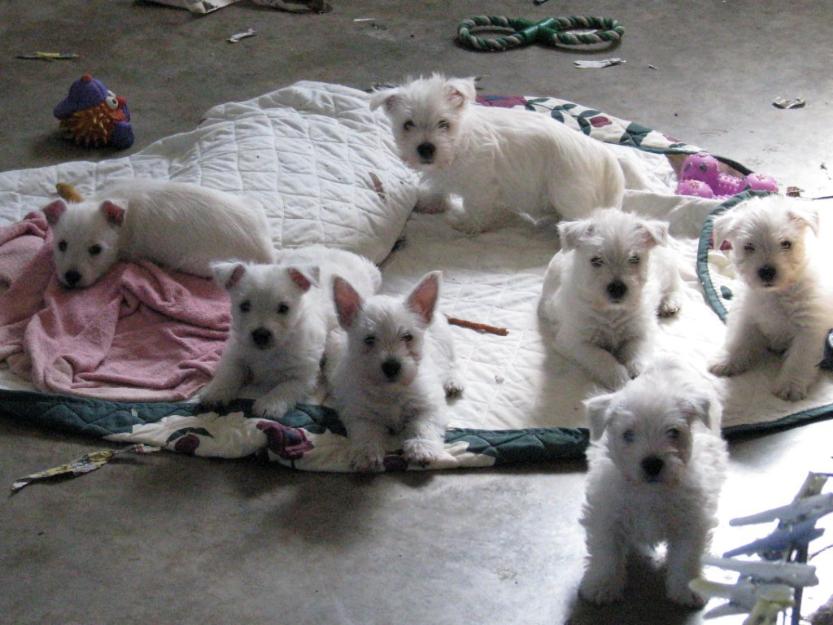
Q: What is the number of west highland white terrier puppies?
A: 7